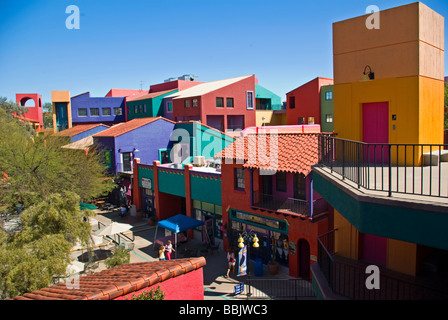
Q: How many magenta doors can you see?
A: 2